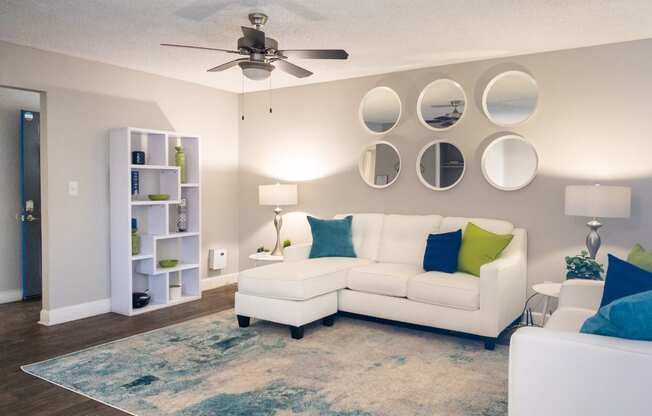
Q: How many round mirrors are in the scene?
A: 6